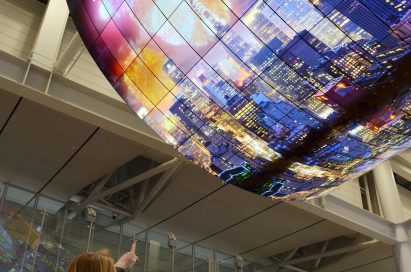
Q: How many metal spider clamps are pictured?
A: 3